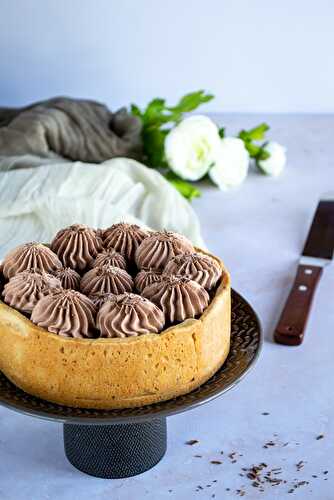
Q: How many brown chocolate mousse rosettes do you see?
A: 14